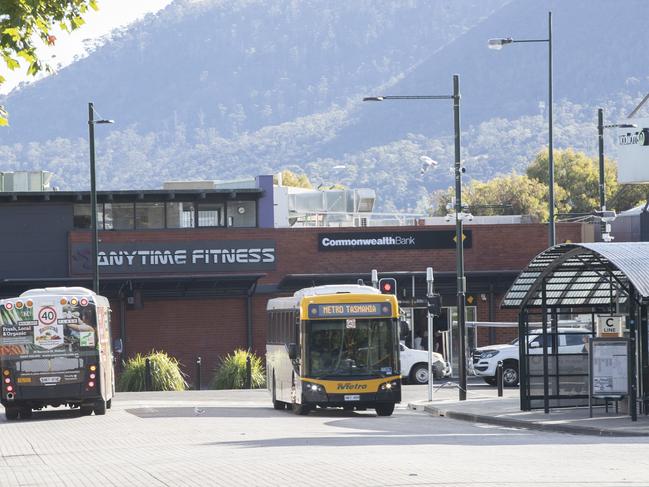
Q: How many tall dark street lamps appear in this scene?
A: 4